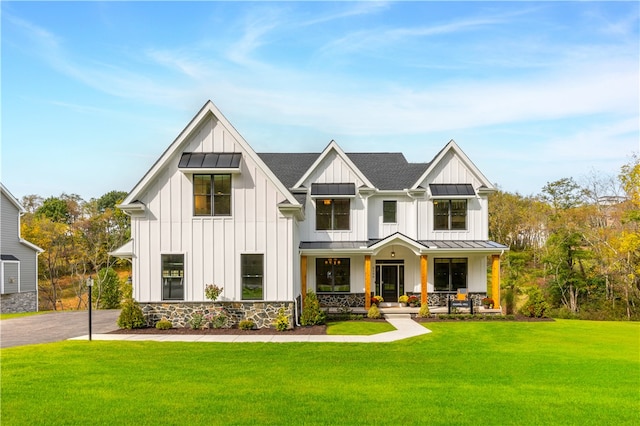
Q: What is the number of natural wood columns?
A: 4